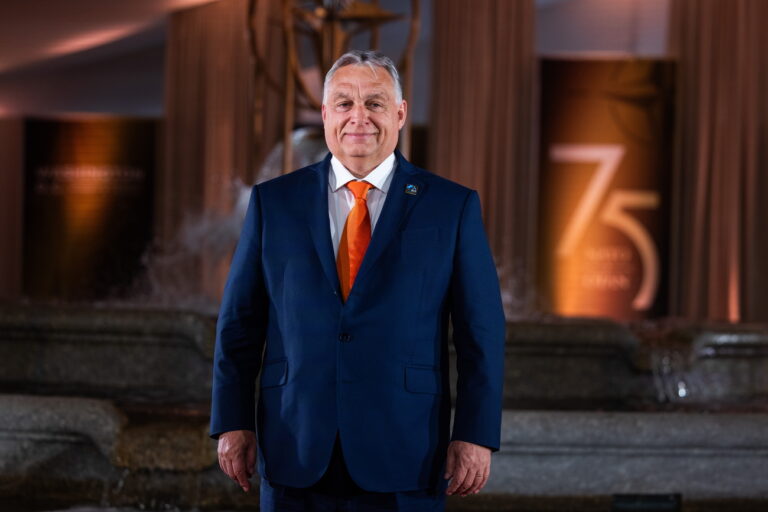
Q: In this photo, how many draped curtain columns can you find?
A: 3